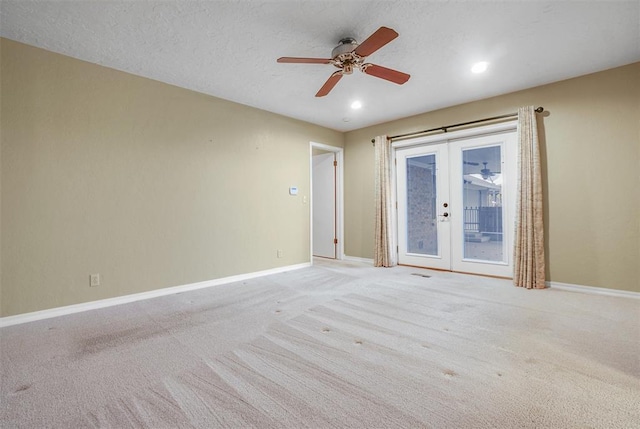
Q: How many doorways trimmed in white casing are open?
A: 1